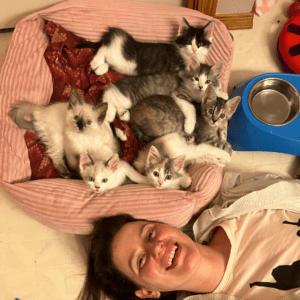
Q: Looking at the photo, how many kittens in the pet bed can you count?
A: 6